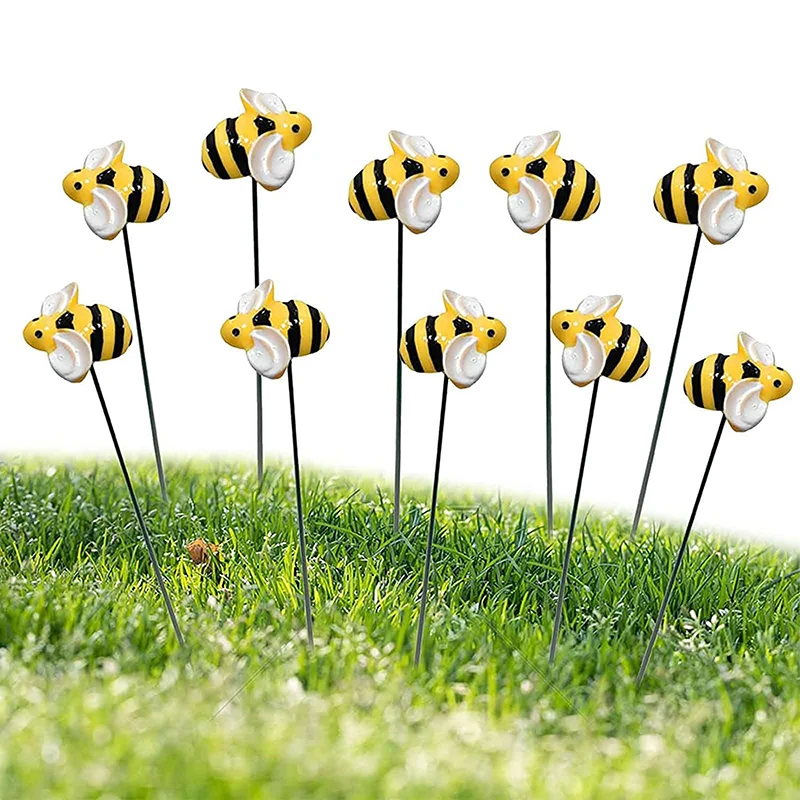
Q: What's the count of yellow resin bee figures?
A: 10